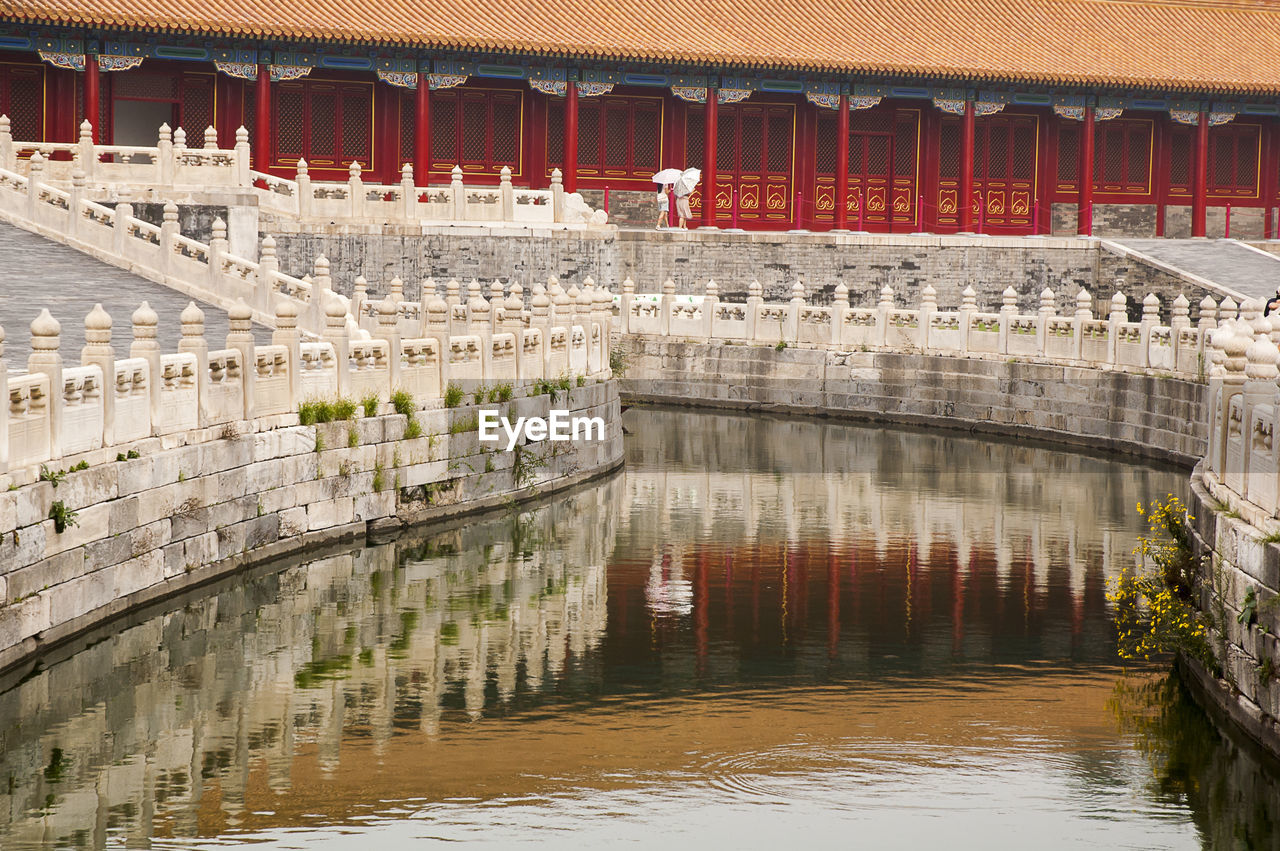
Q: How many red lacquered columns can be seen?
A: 9